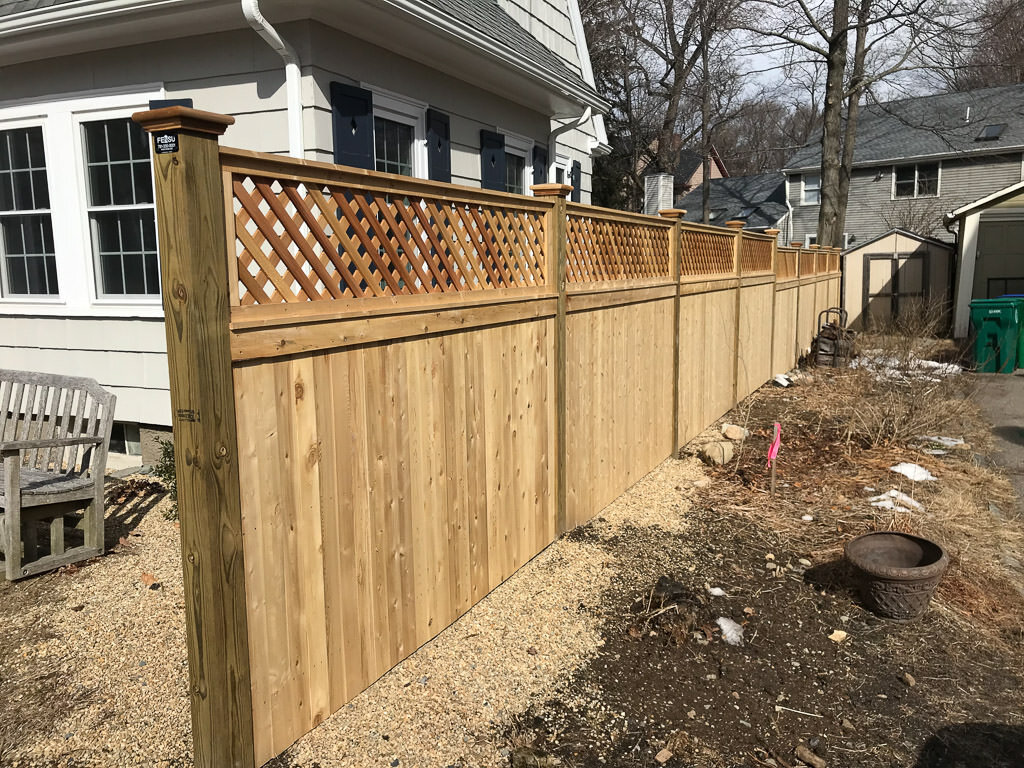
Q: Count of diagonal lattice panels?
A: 8